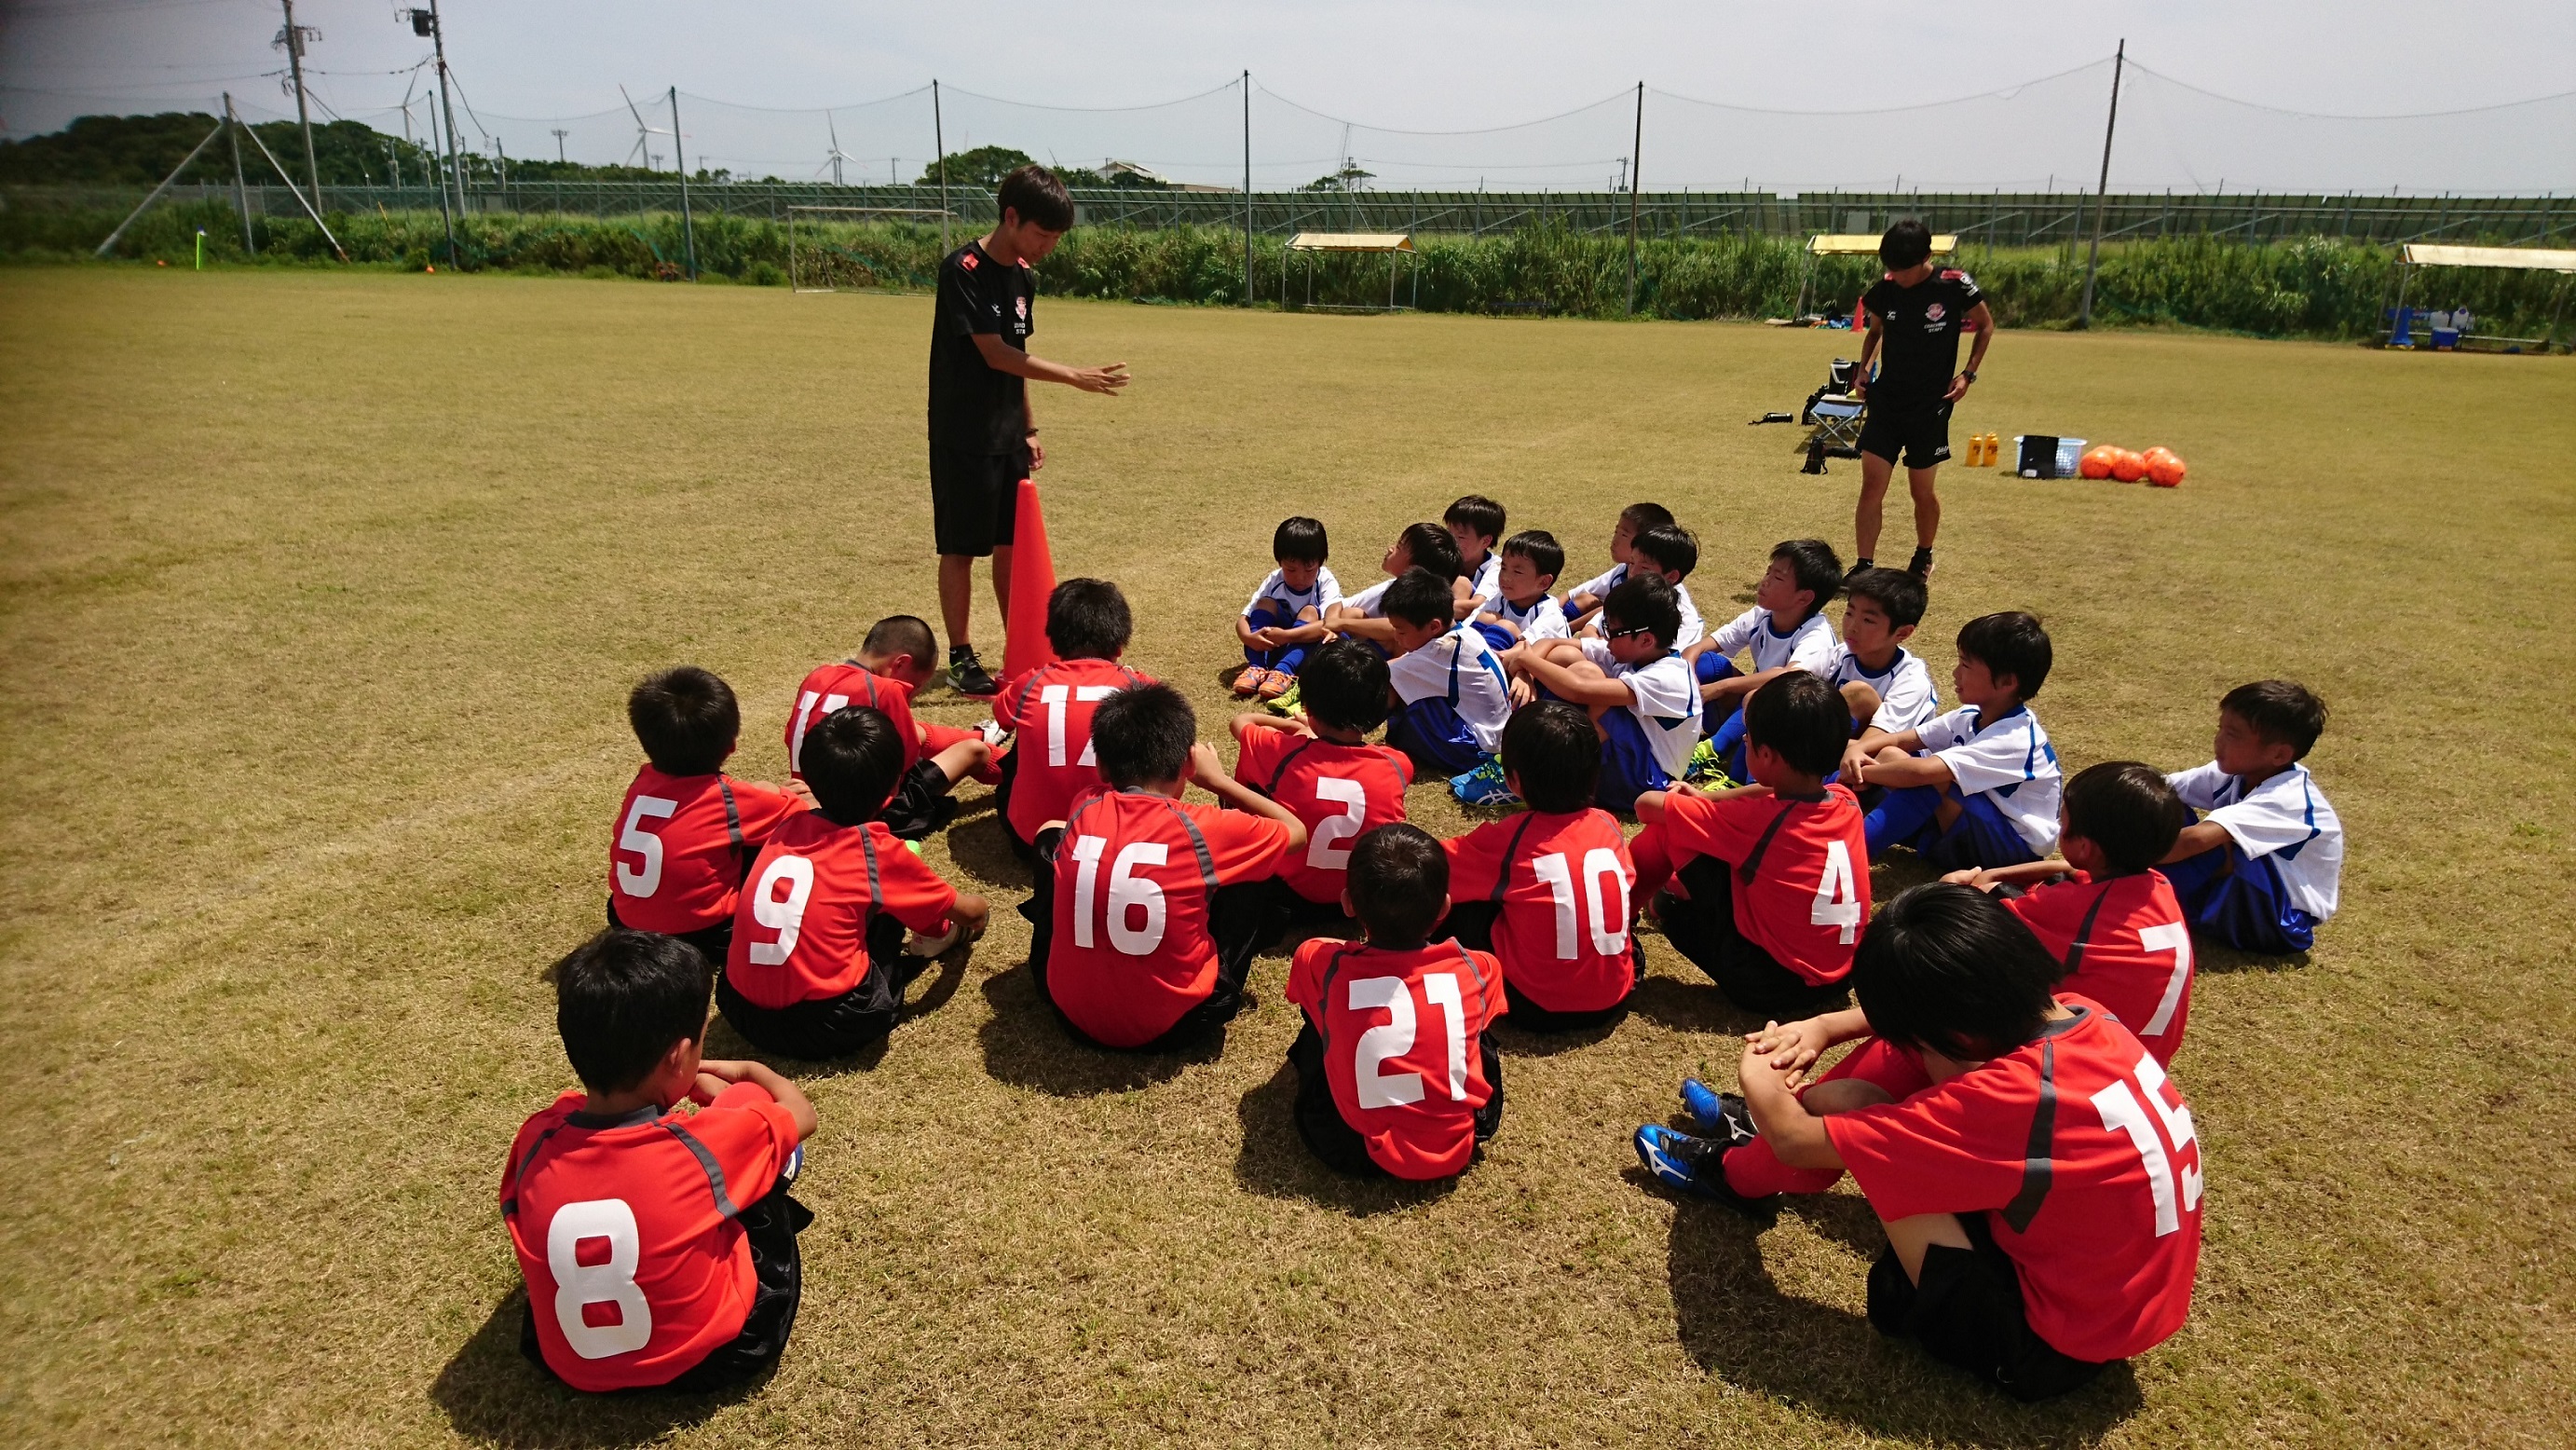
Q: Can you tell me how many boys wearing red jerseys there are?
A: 12